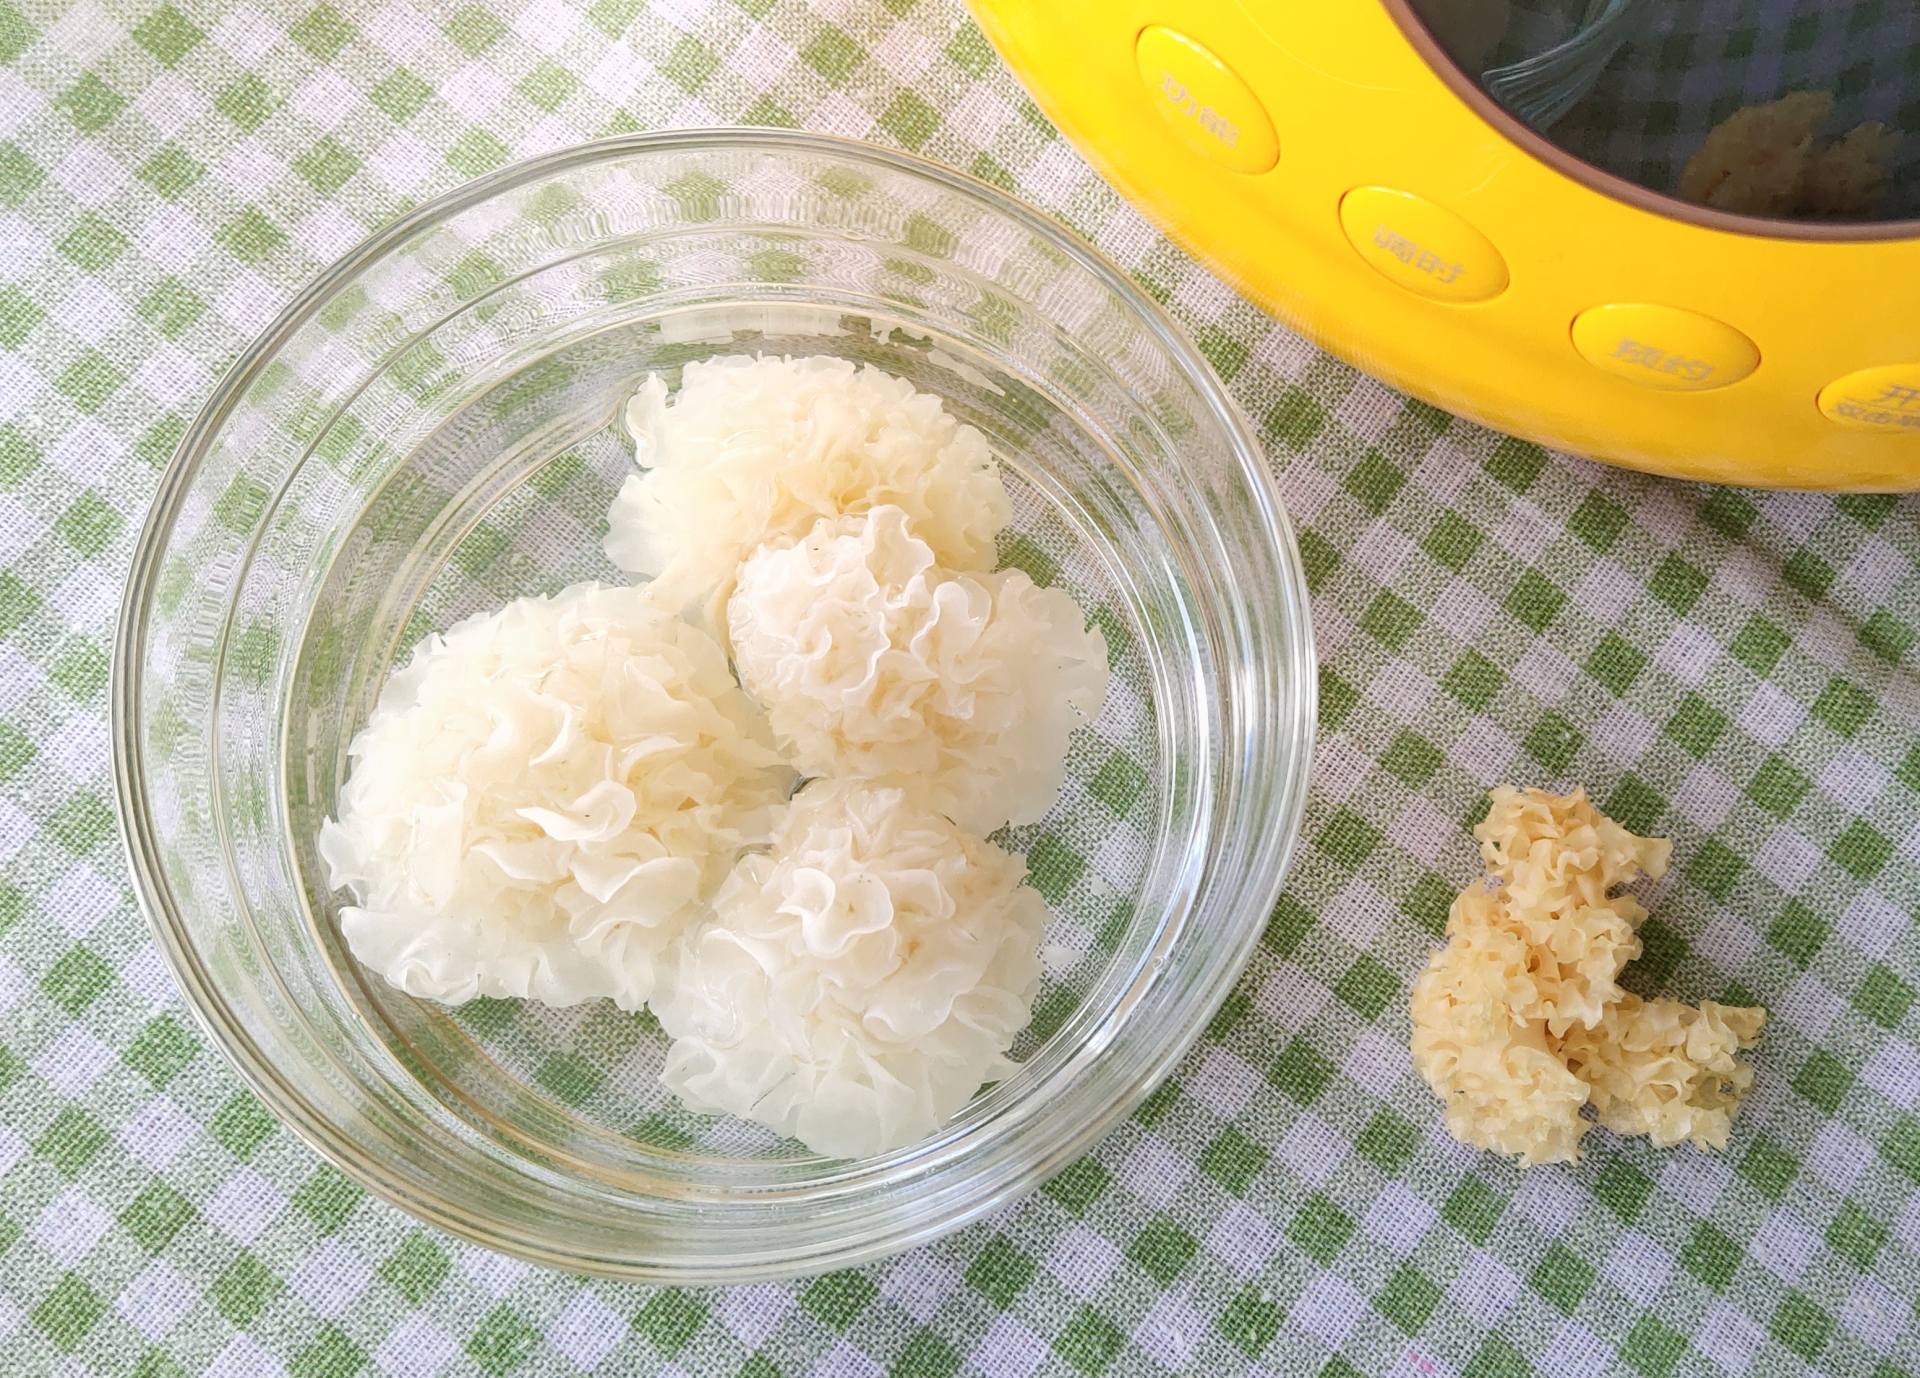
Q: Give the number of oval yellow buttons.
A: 4